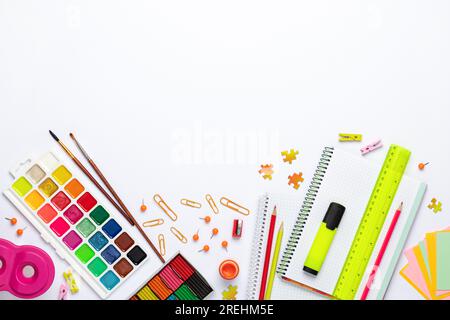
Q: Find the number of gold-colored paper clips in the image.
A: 7